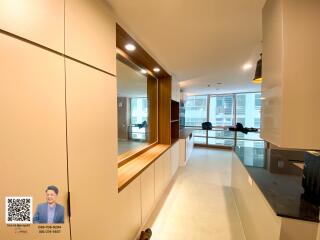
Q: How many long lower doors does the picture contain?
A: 2